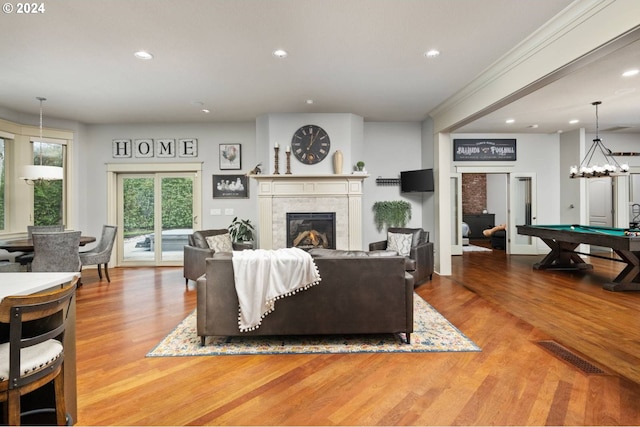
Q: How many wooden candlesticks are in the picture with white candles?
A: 2